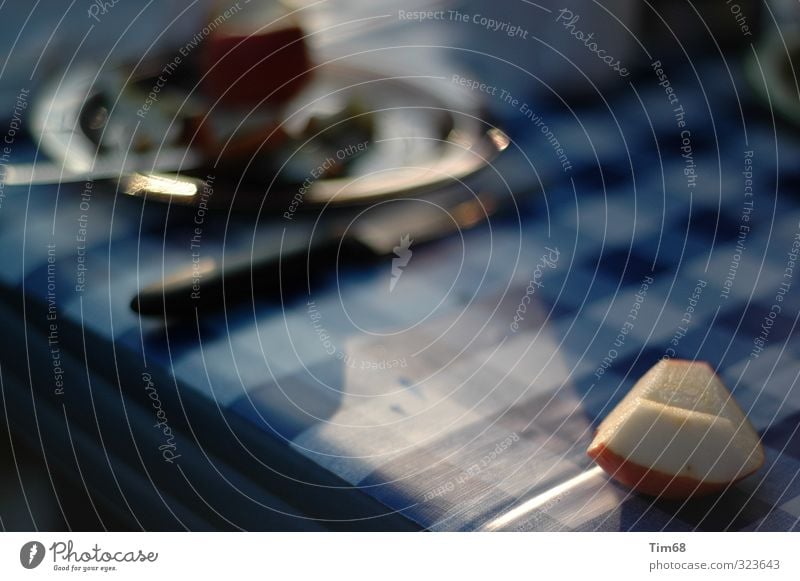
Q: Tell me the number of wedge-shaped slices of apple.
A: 1